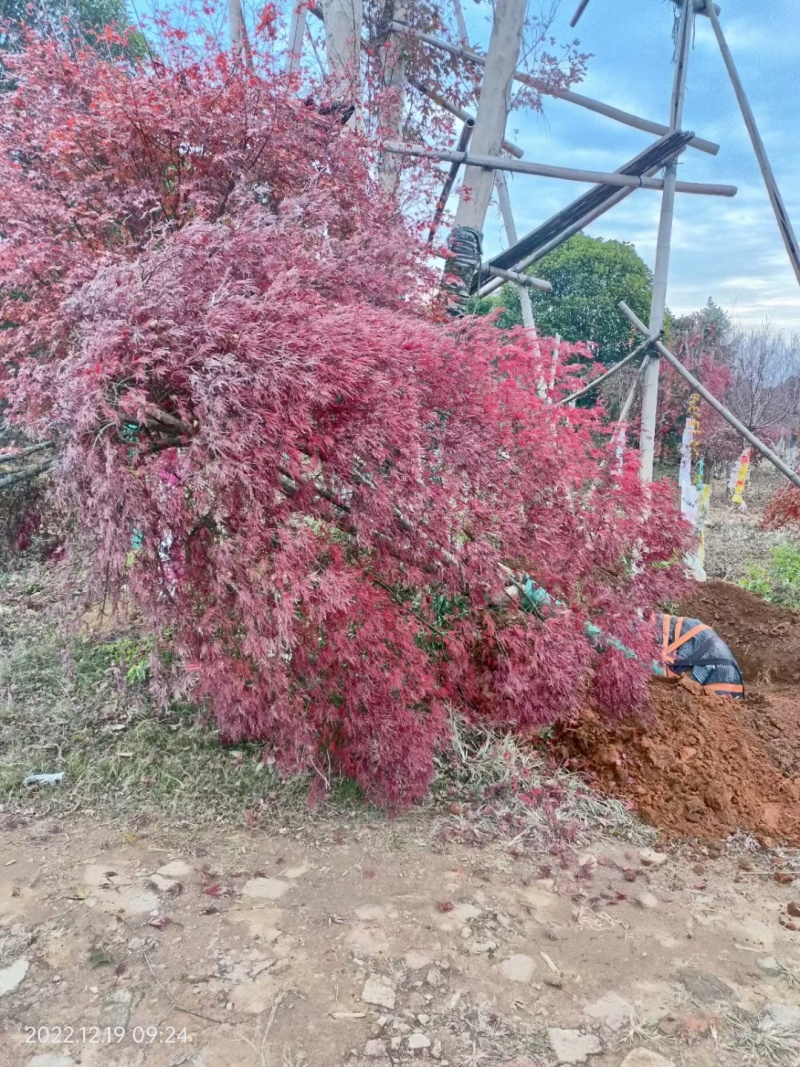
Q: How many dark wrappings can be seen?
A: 2